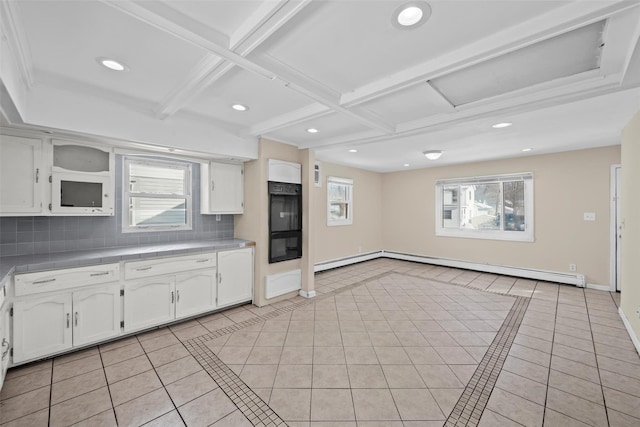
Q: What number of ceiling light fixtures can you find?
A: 9